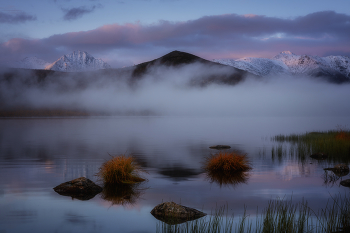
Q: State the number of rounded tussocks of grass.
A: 2